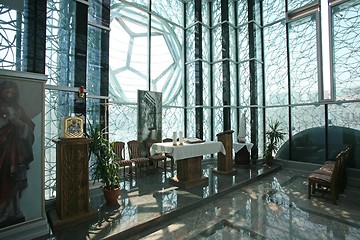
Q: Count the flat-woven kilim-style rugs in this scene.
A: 0